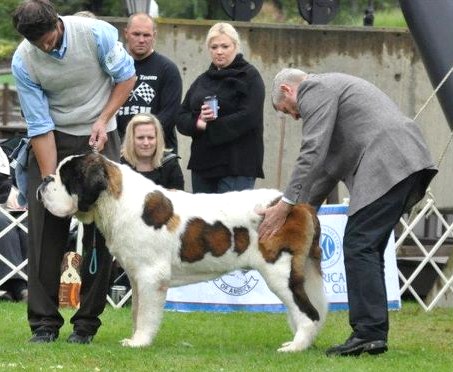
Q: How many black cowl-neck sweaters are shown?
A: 1